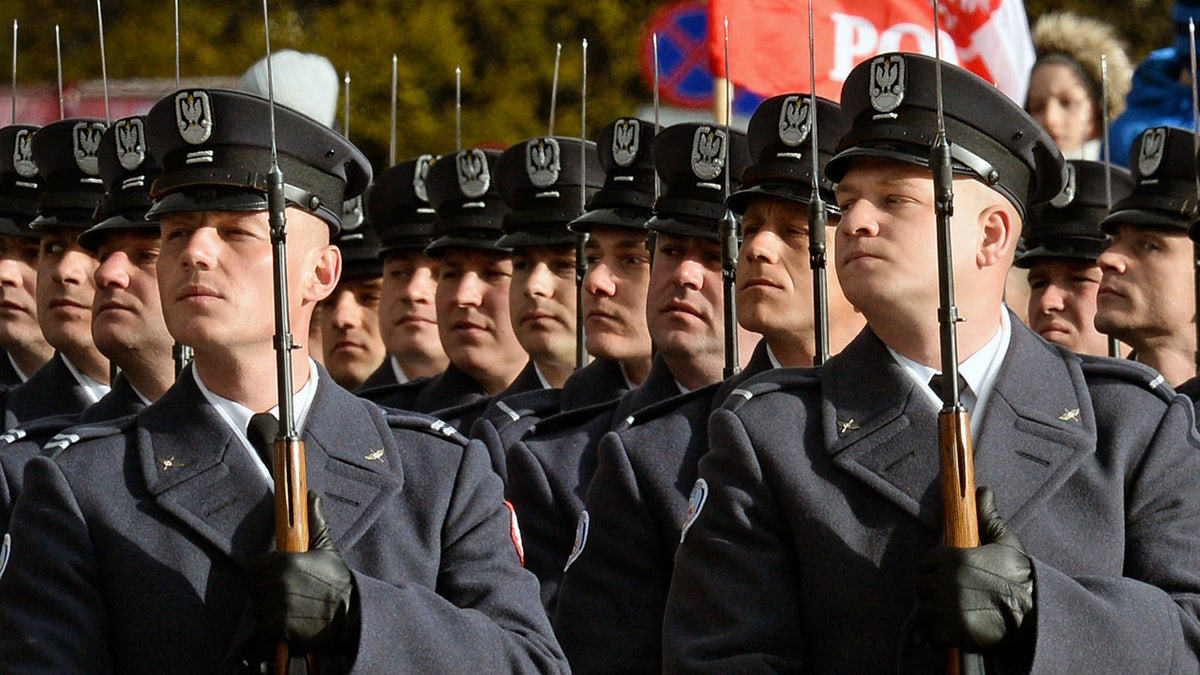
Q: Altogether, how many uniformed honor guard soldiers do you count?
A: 14